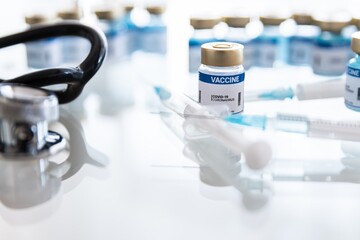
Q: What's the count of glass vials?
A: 13